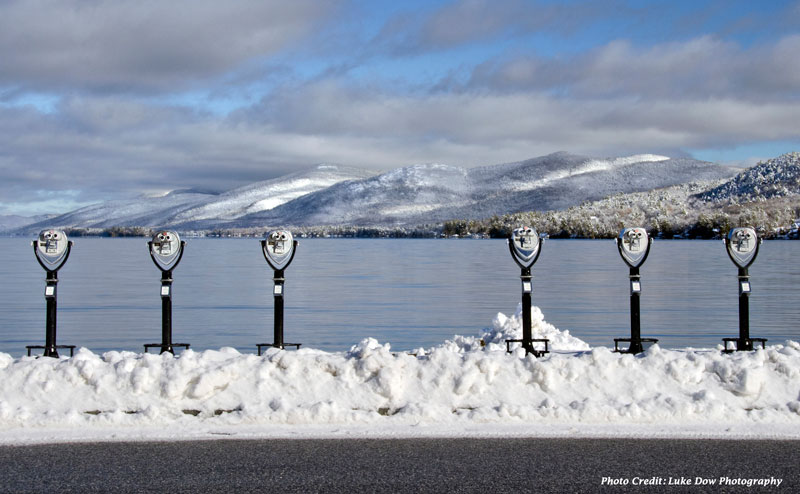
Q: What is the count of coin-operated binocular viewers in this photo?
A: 6